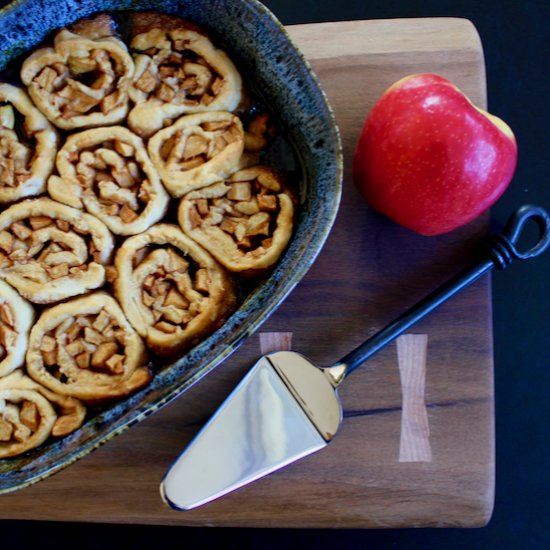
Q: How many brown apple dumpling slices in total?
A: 11